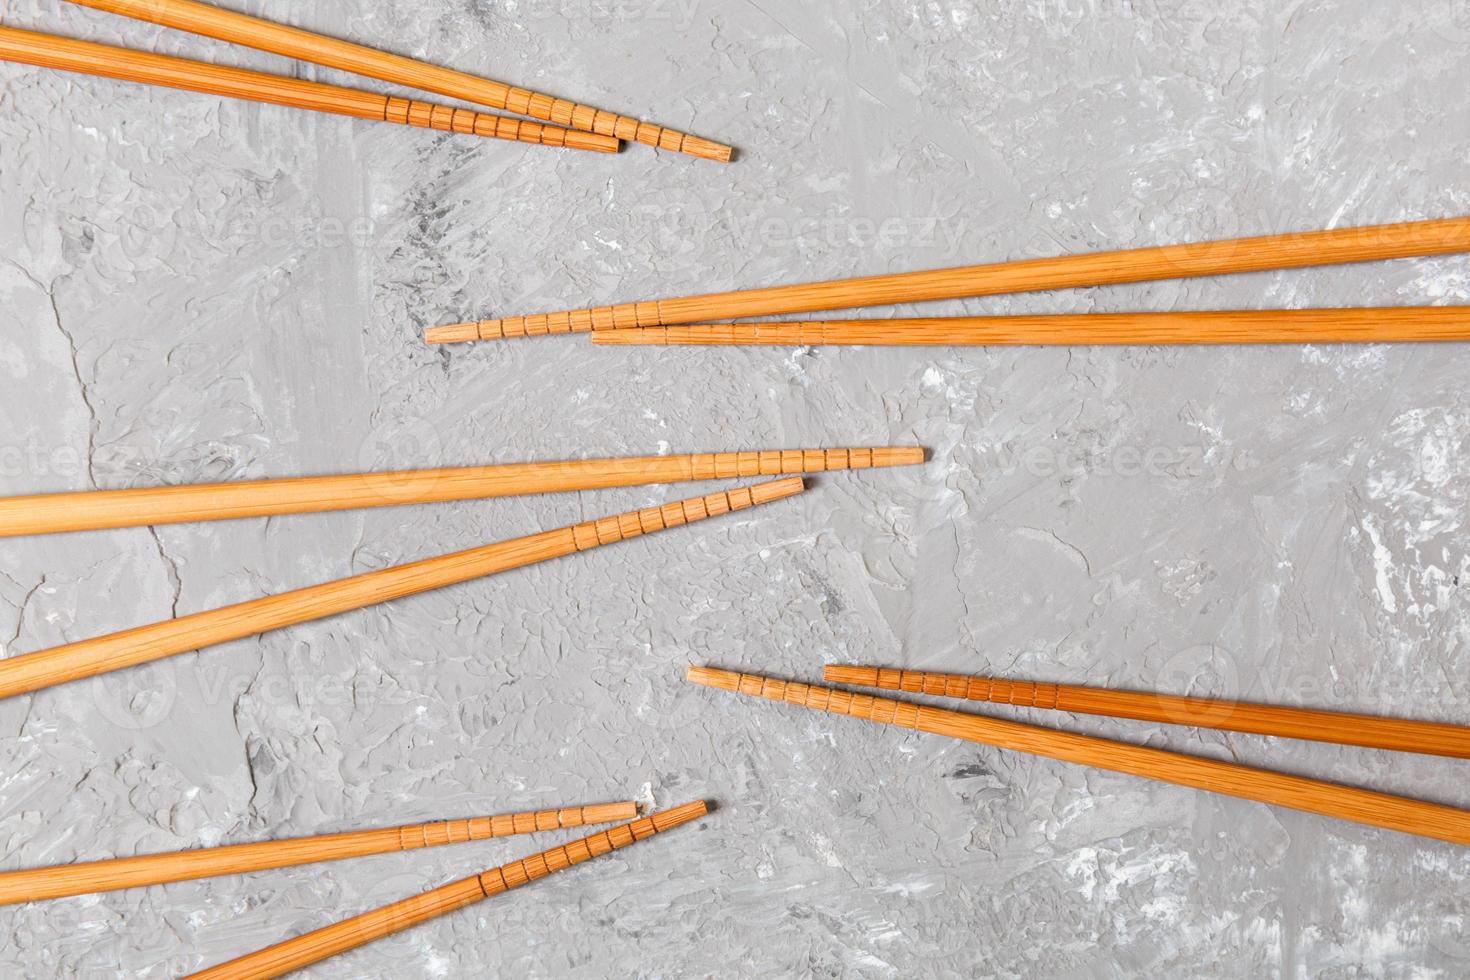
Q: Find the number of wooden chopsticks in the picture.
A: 10